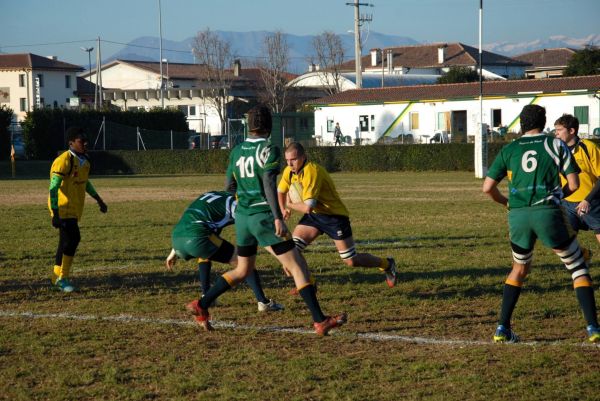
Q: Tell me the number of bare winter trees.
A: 3